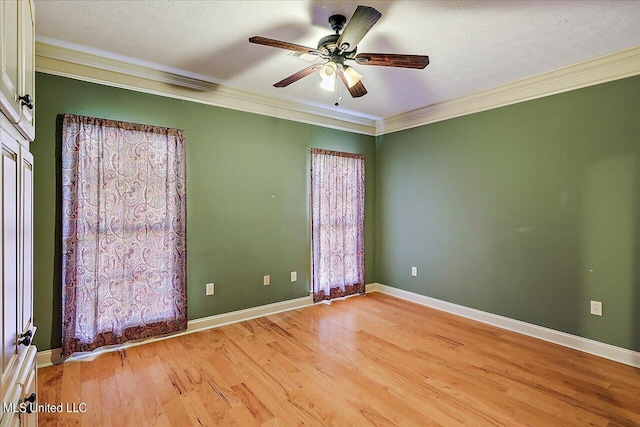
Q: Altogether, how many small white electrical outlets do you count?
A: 5